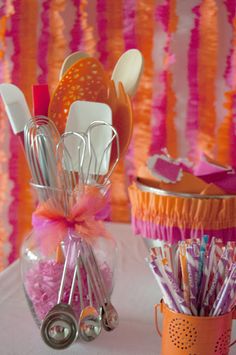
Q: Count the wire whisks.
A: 3